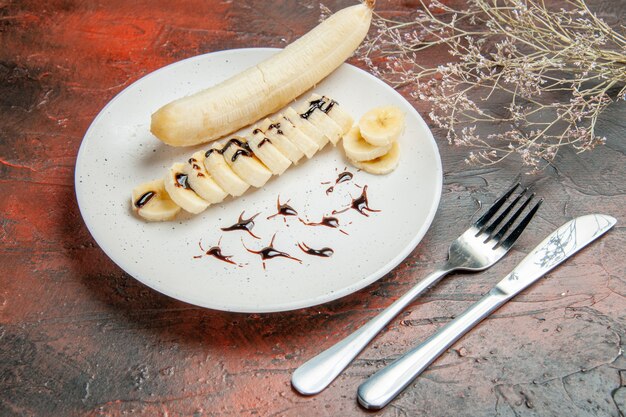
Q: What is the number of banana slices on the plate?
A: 14